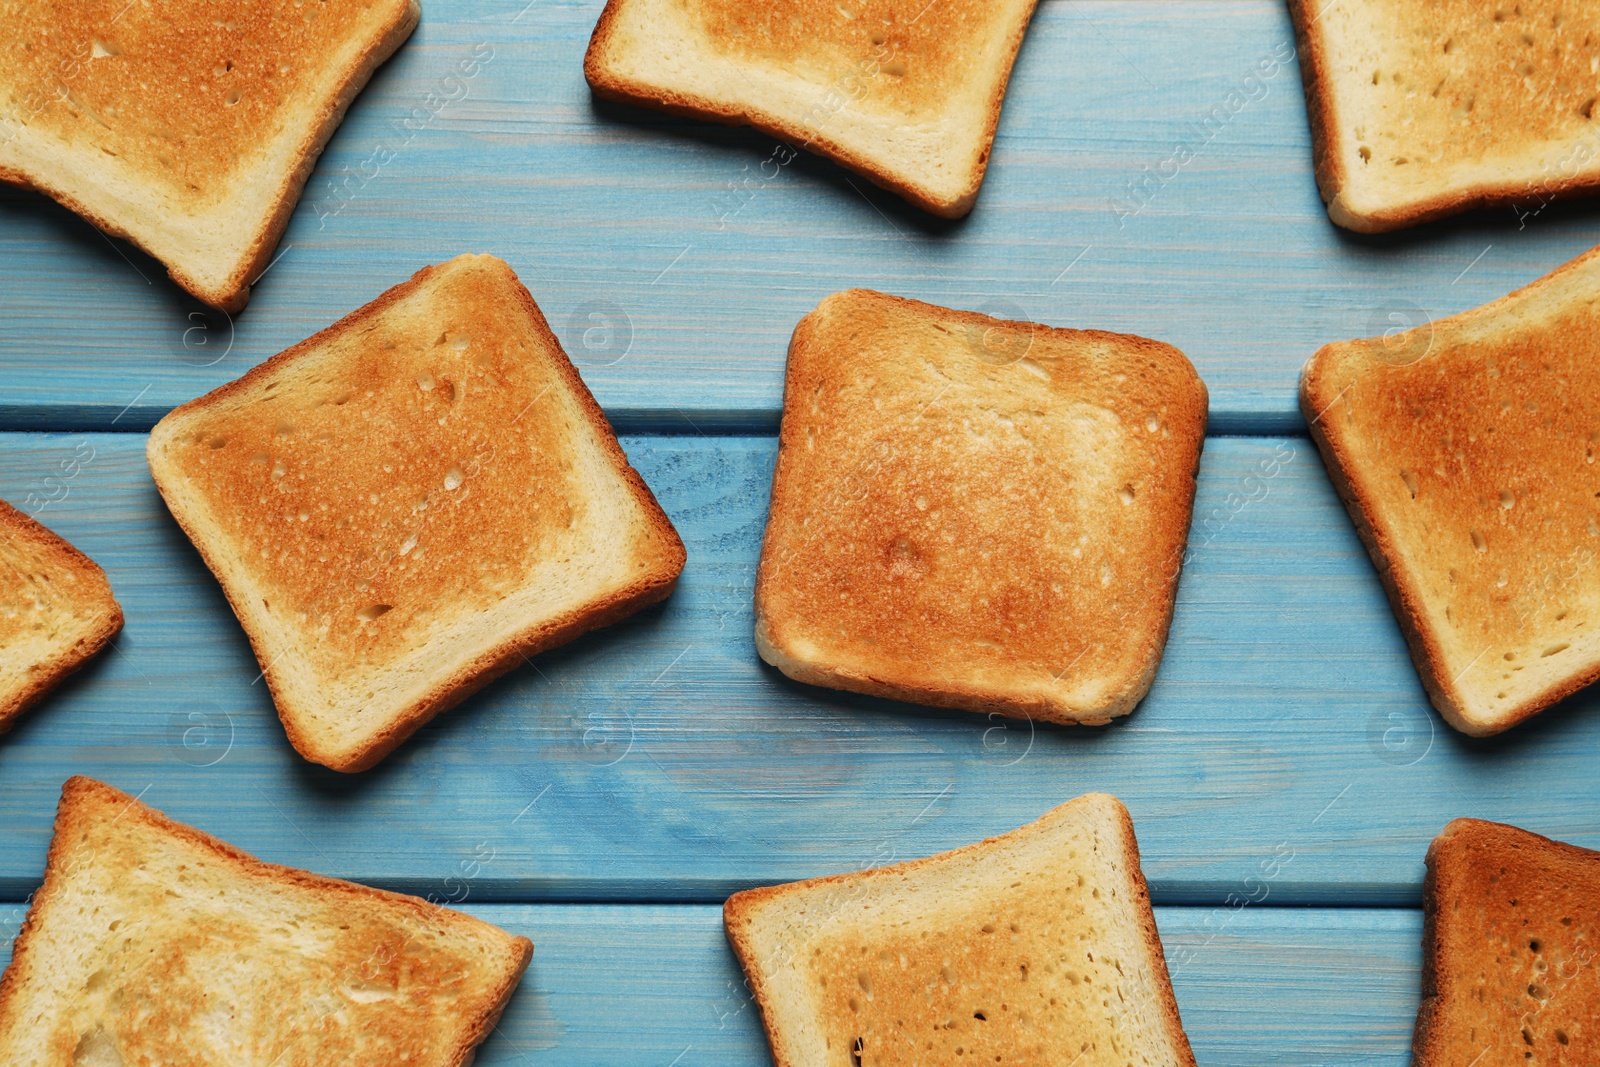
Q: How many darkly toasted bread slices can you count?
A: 1